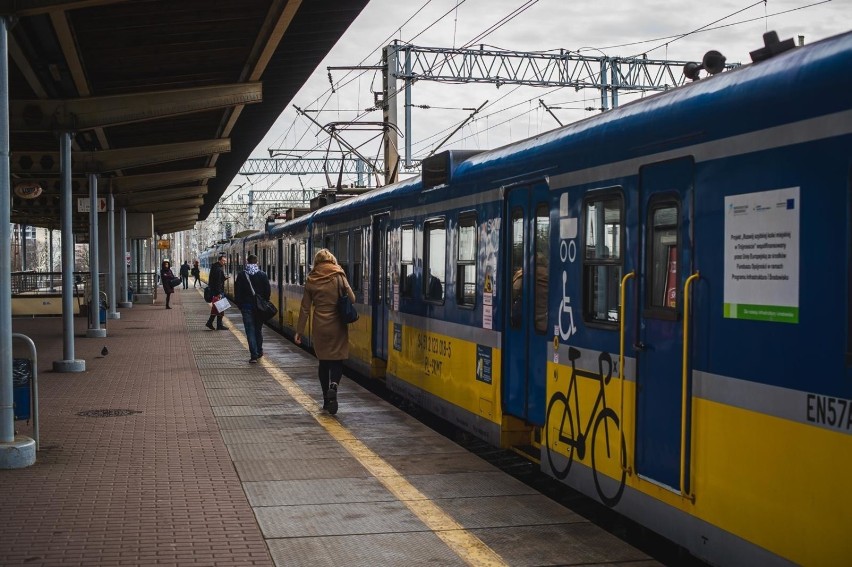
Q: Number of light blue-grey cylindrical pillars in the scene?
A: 5